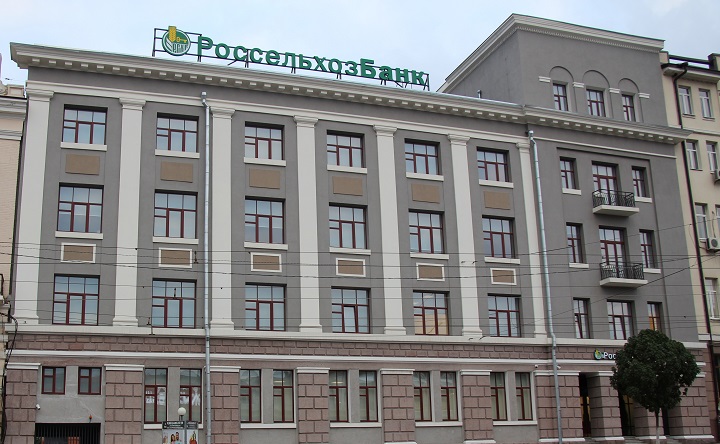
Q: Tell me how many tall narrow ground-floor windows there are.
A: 10